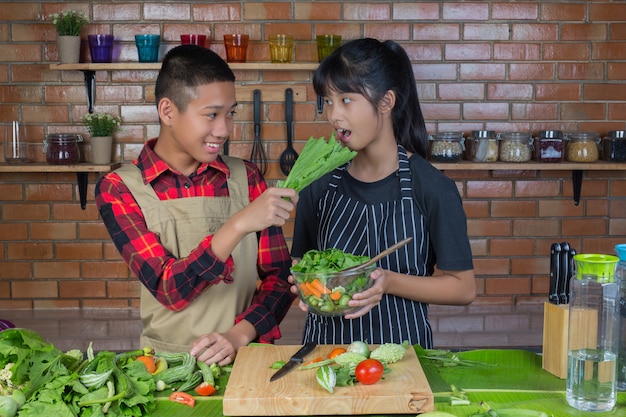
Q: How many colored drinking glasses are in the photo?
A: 6